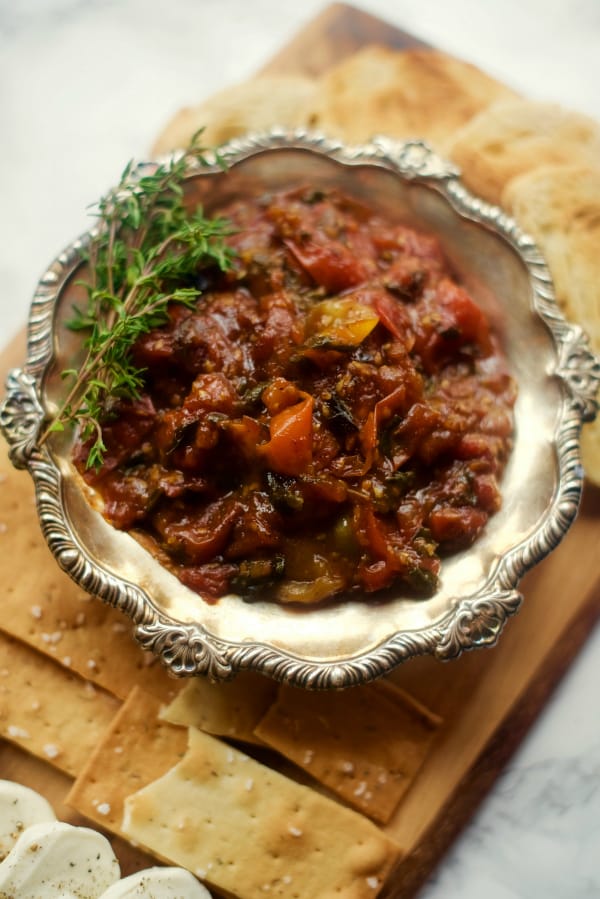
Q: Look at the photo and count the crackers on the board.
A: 6